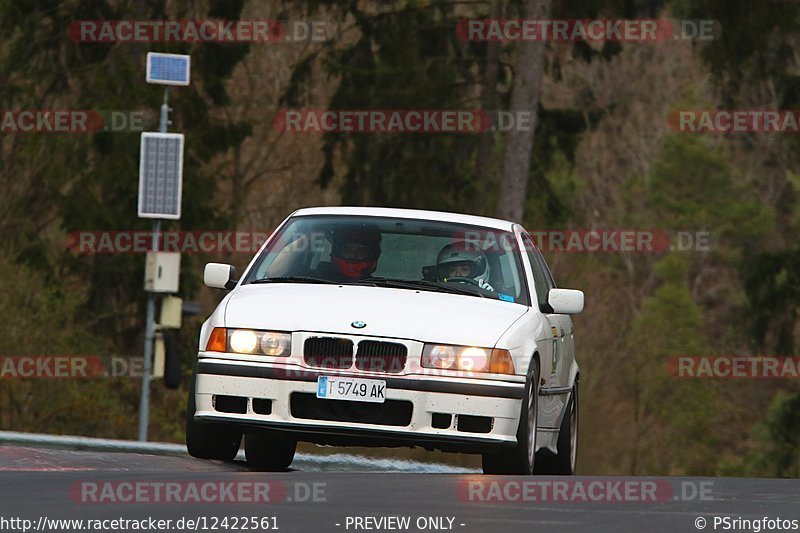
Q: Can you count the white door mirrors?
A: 2